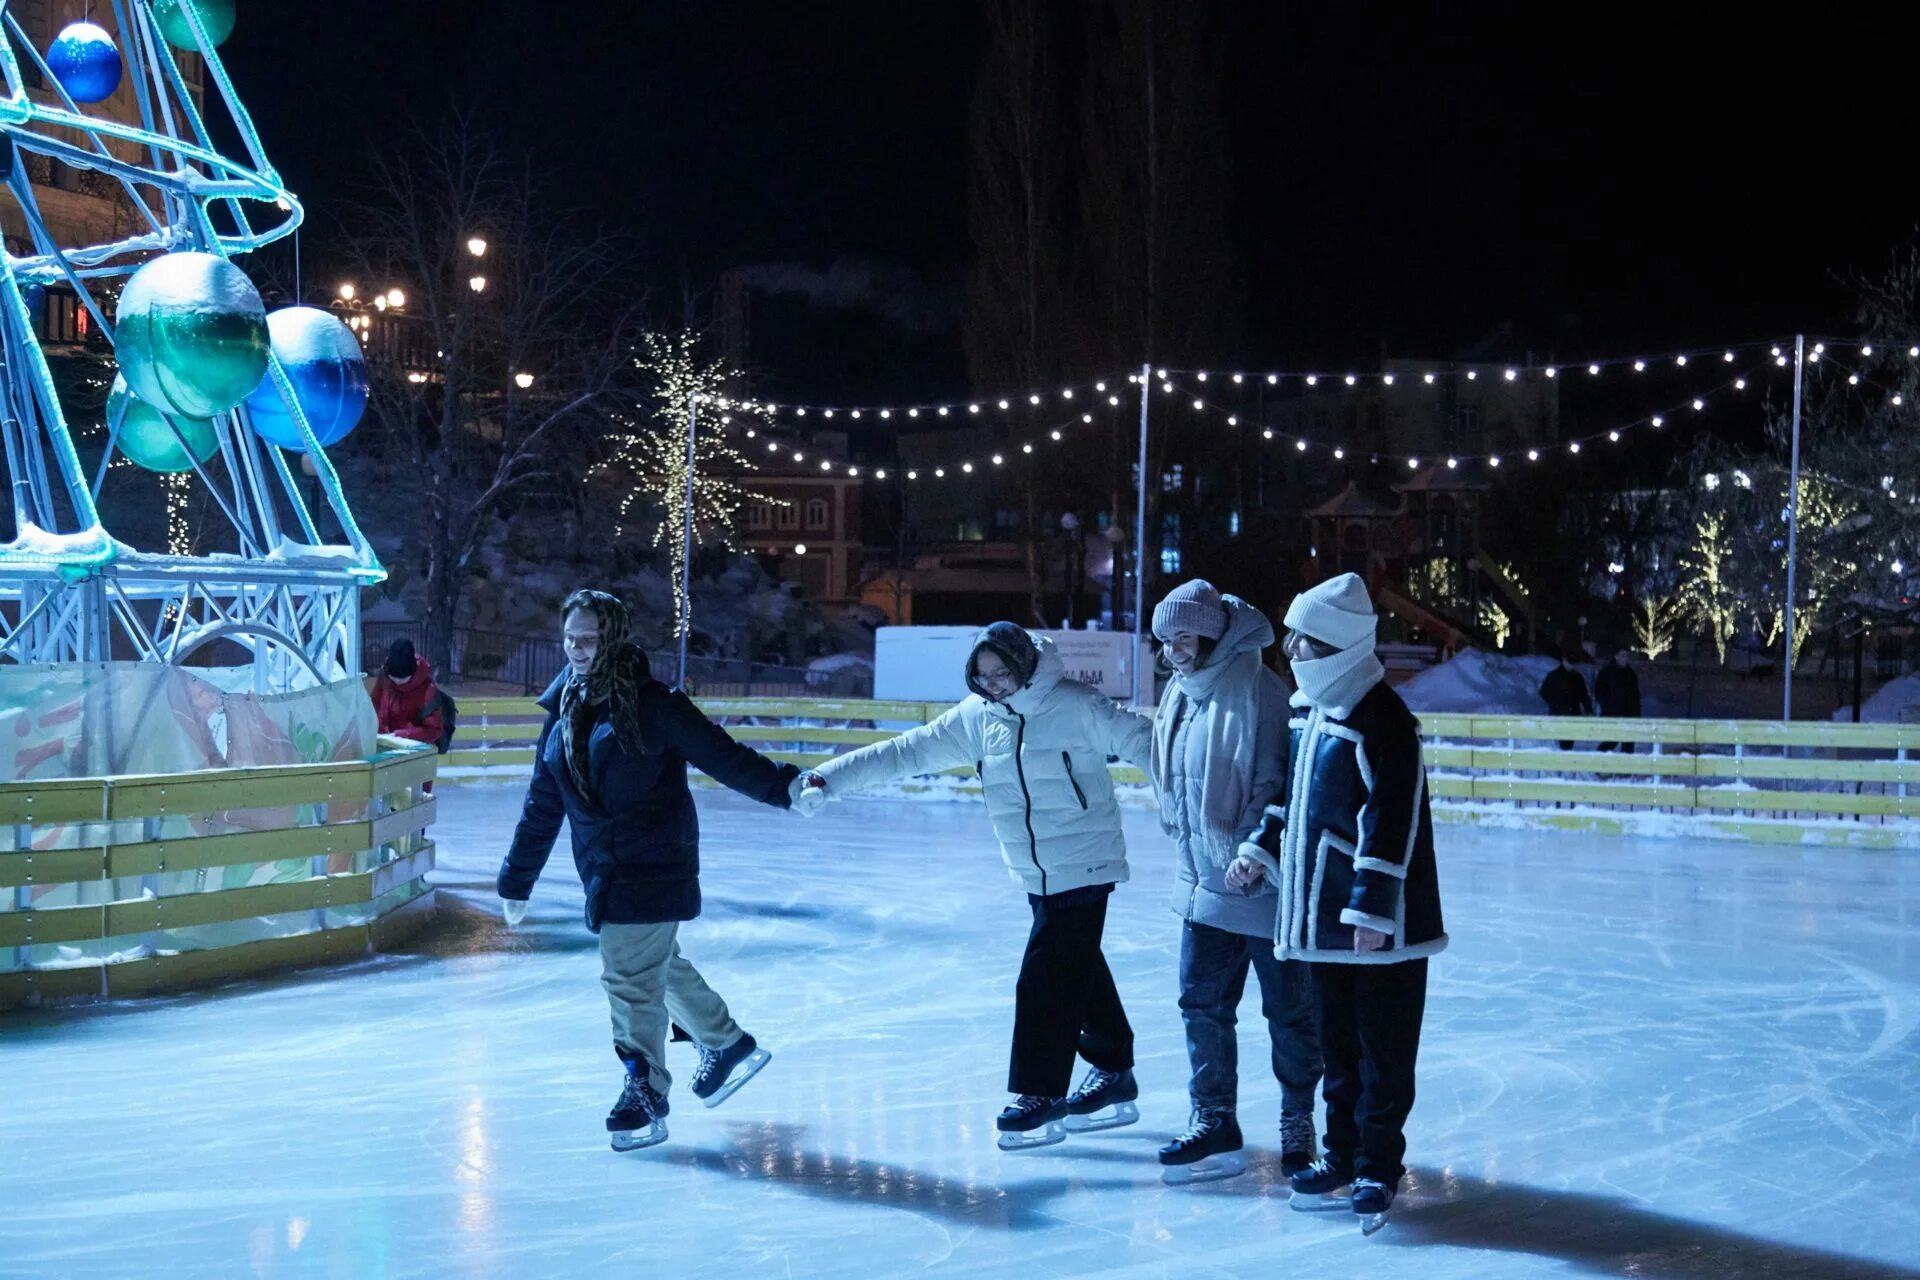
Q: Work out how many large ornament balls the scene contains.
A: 5